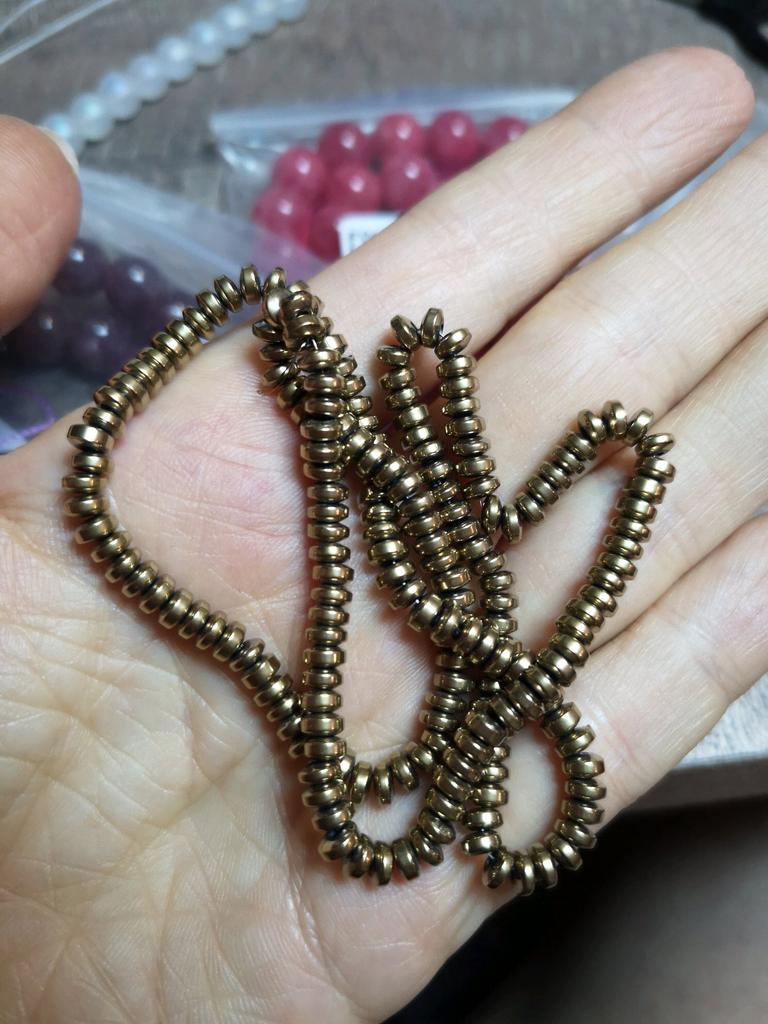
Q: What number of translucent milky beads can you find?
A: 9